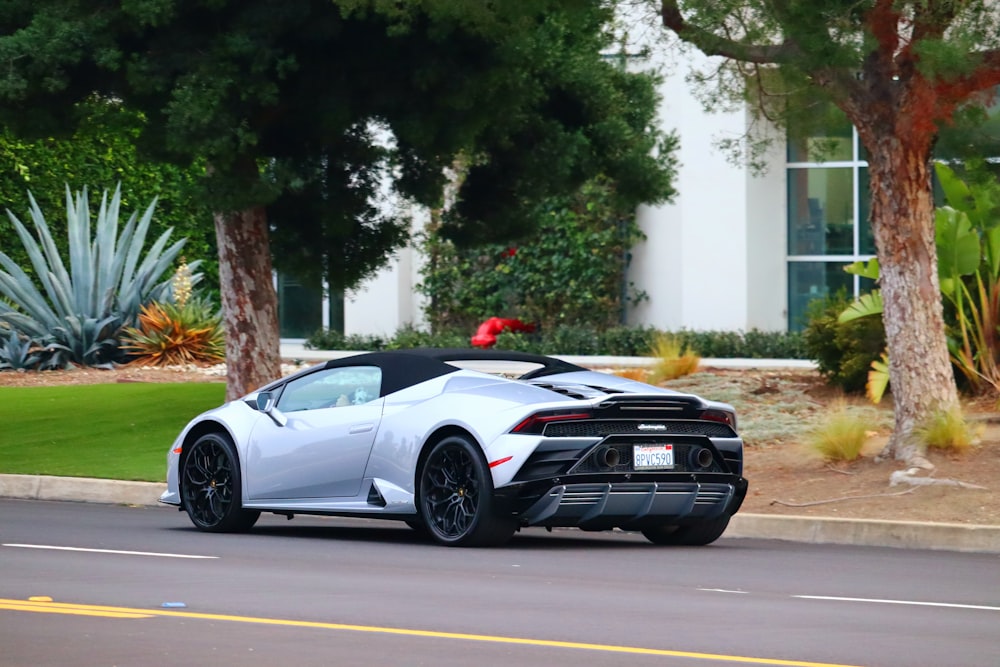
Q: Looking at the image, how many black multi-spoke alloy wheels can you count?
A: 2